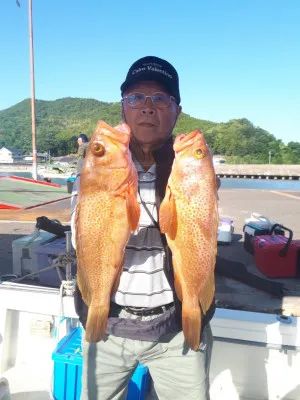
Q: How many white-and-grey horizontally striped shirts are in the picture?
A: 1